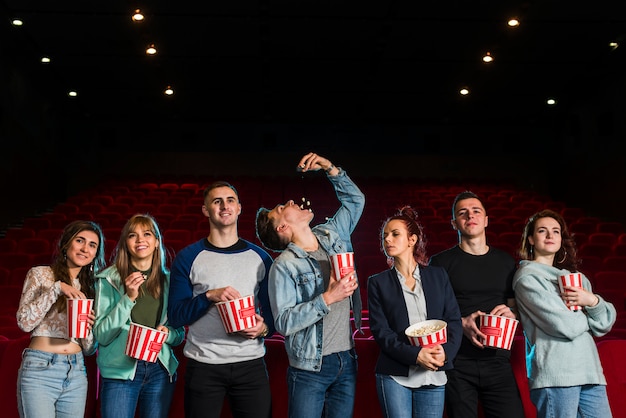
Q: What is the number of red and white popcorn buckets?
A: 7